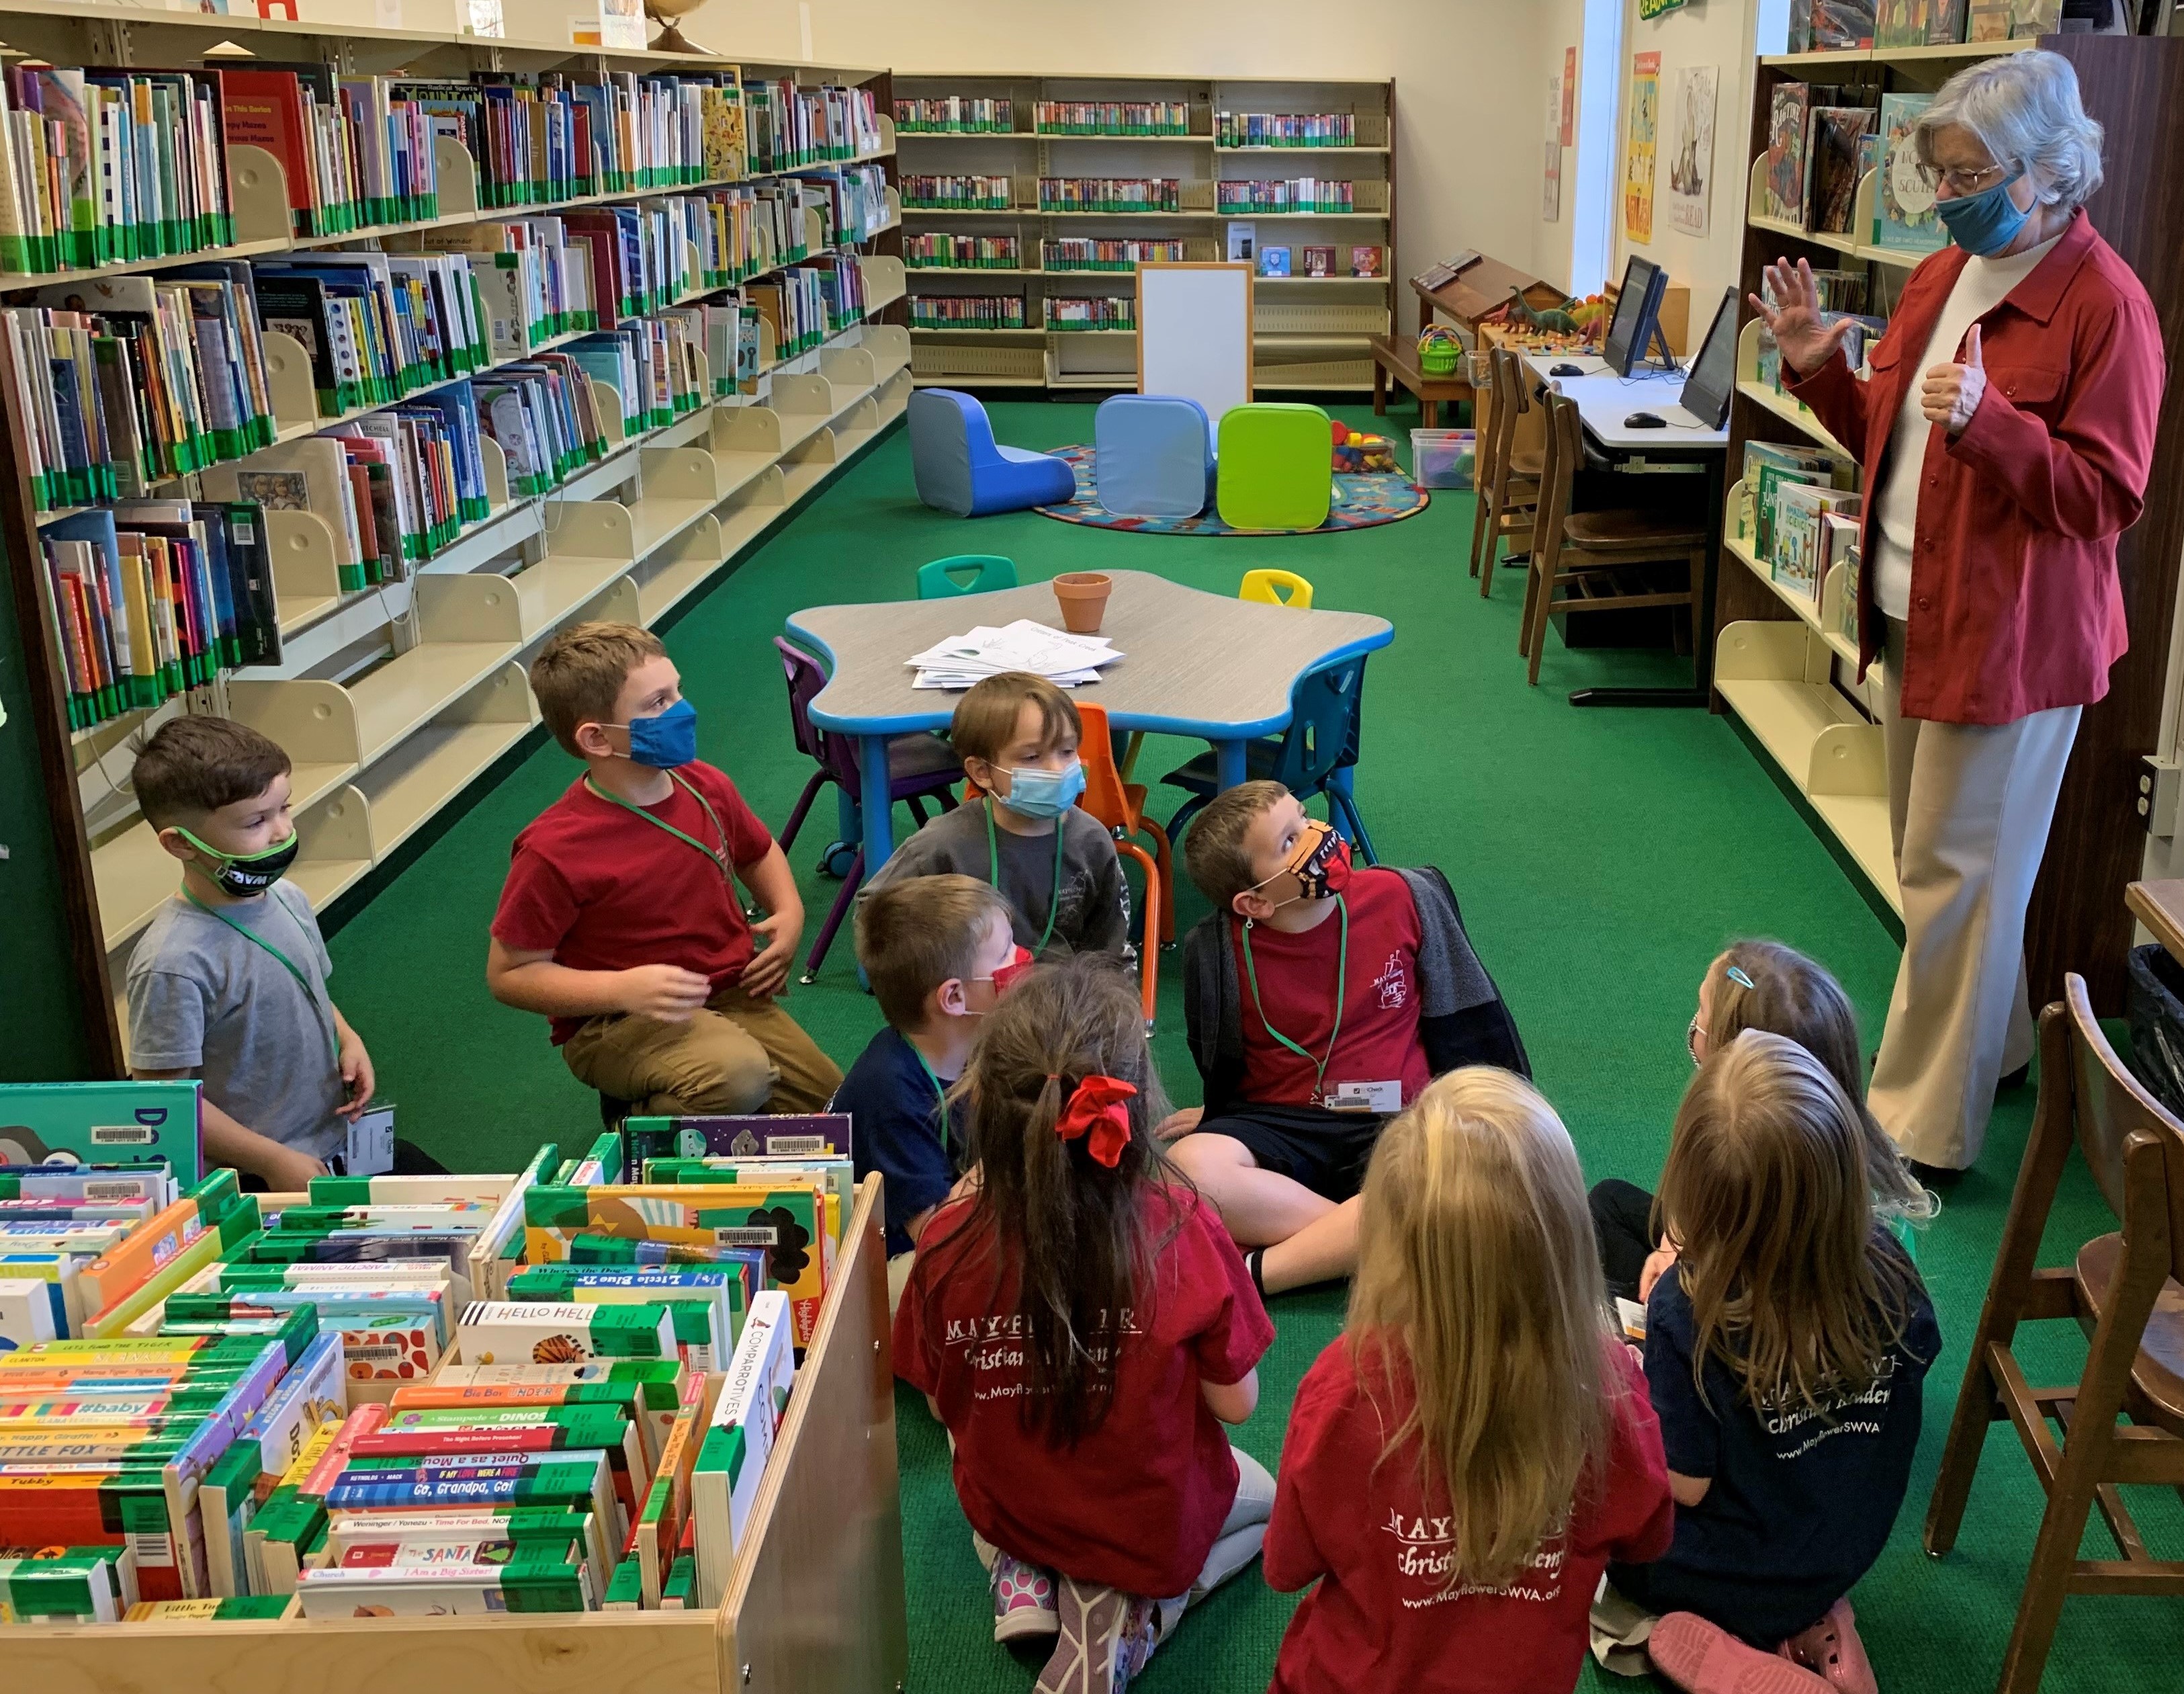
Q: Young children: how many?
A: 9